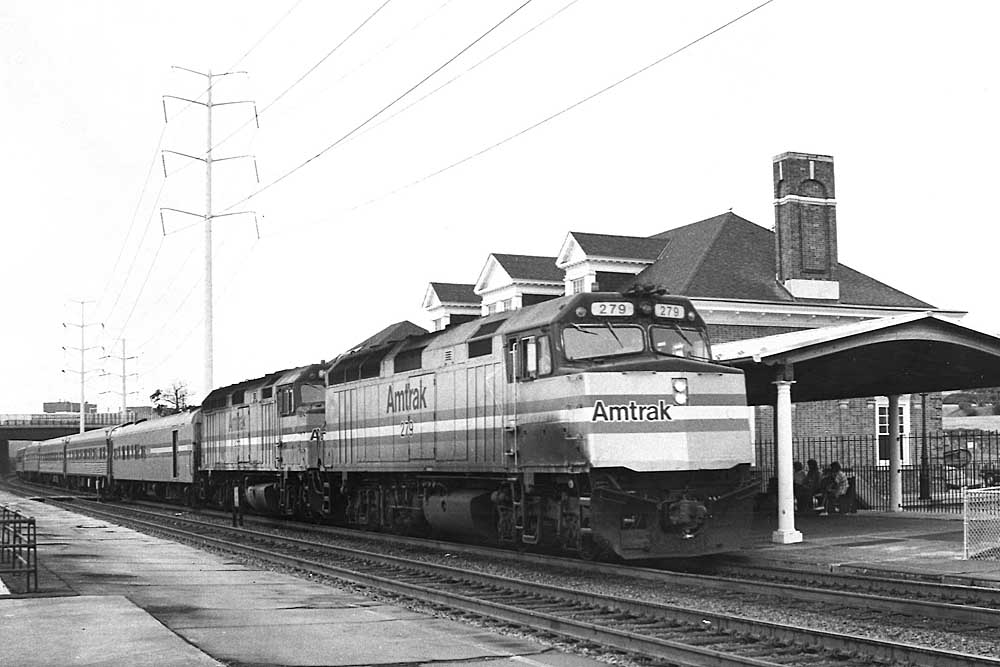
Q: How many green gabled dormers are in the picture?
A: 0